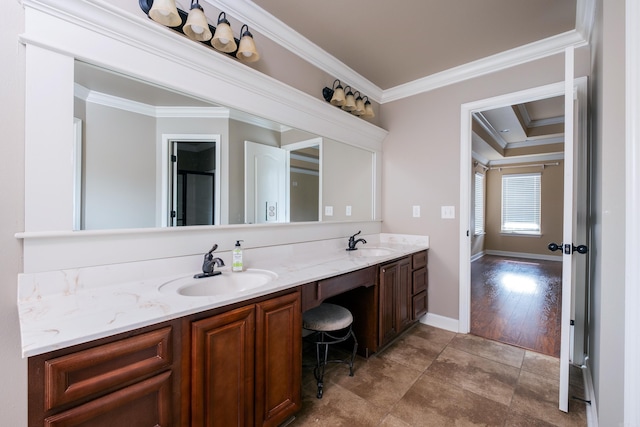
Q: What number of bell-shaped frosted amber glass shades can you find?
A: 8